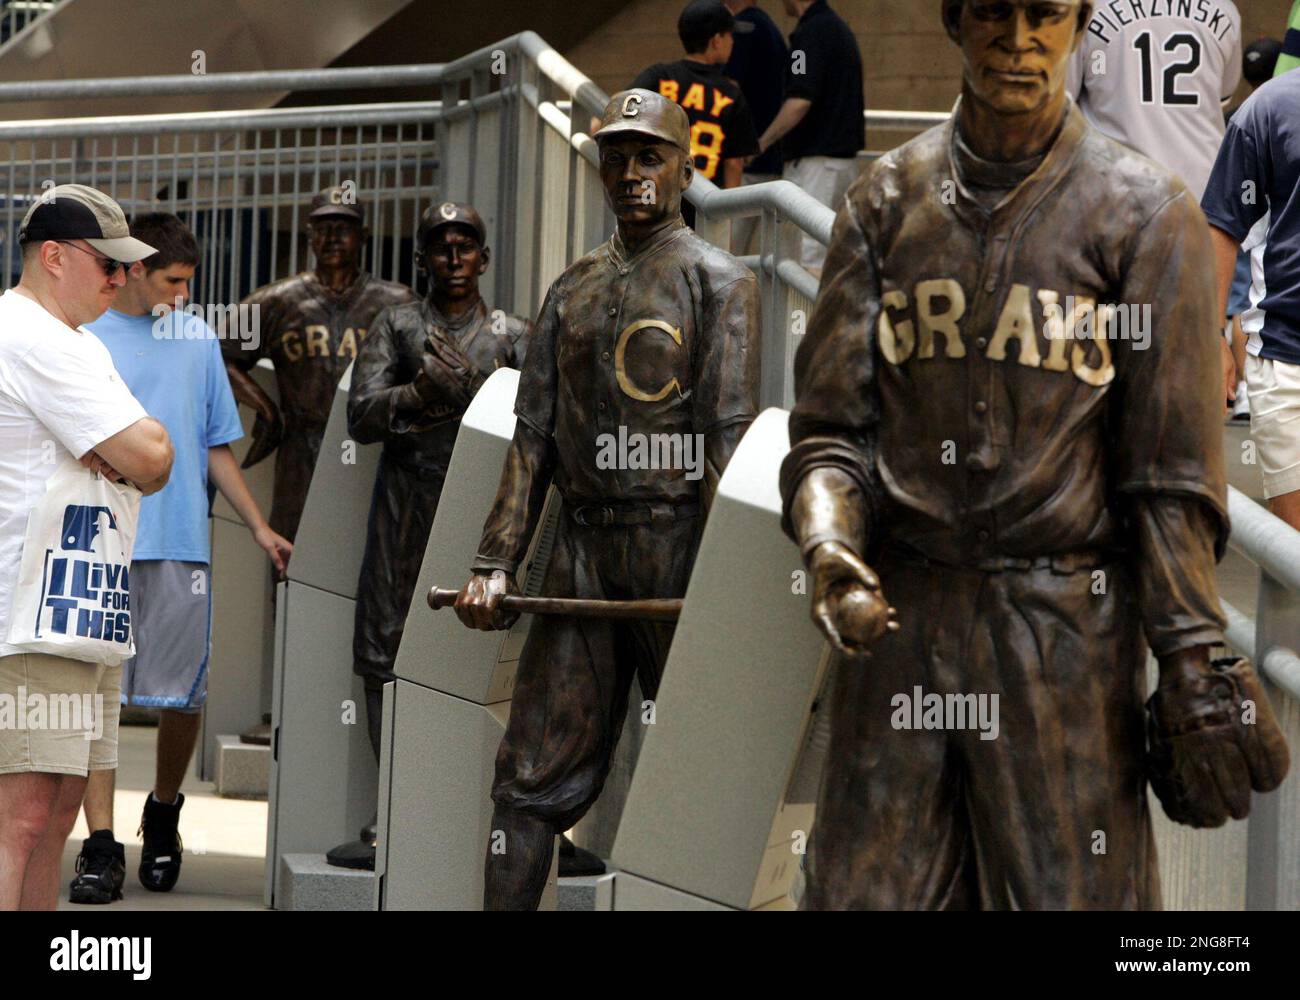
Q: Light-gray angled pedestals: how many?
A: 4